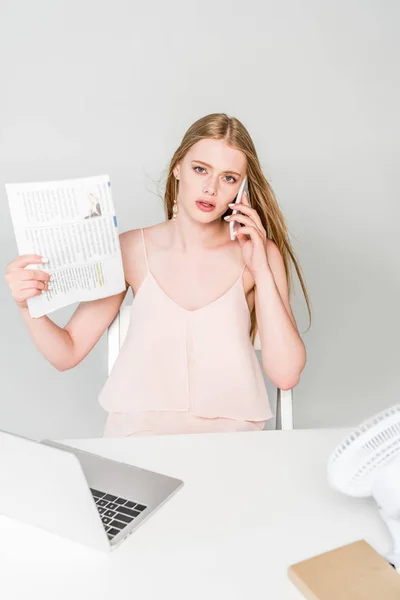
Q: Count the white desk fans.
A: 1